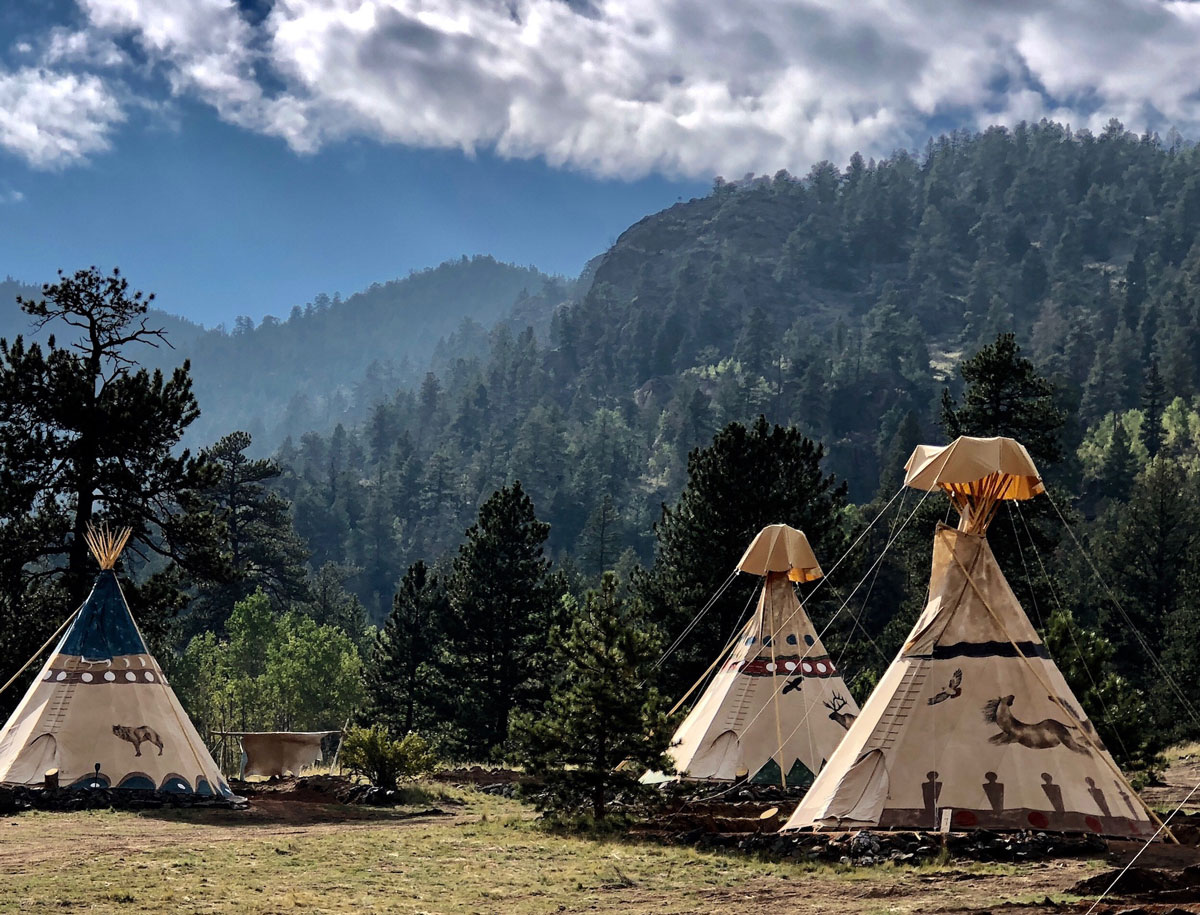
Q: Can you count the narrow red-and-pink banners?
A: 0